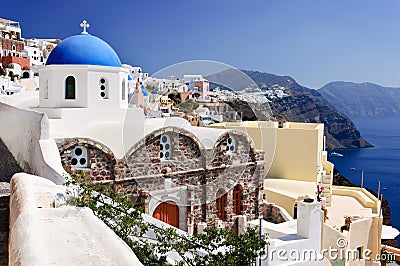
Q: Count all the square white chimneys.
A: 1